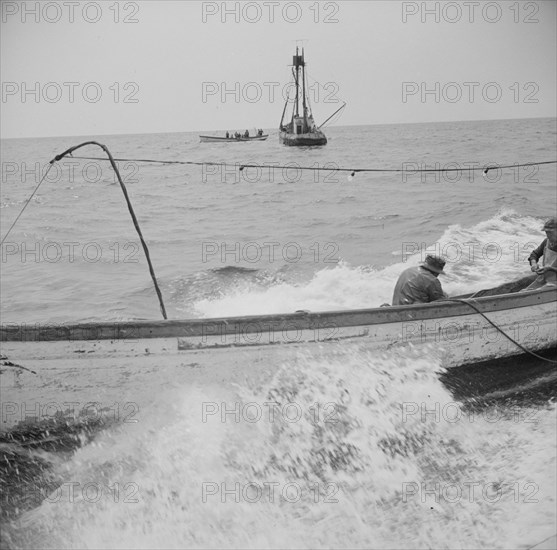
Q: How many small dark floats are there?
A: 3